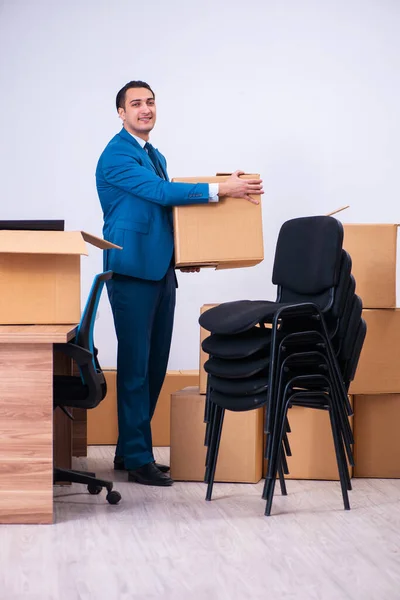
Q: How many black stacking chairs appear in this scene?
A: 5